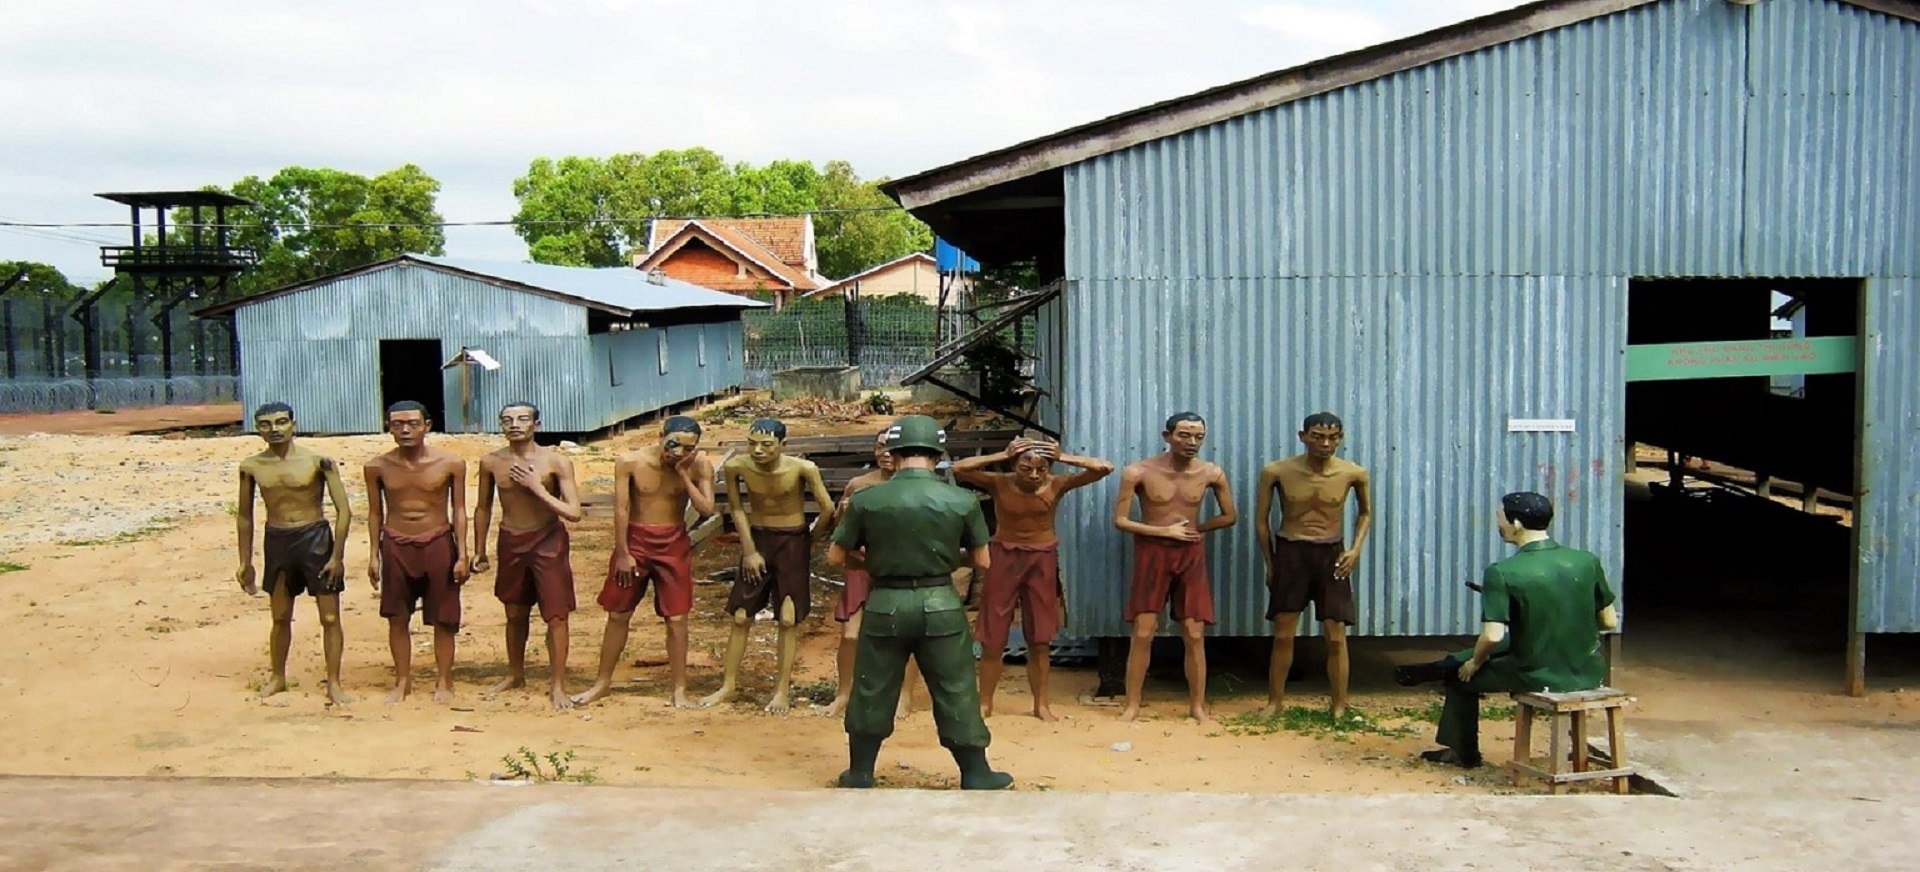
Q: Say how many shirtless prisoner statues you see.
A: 9